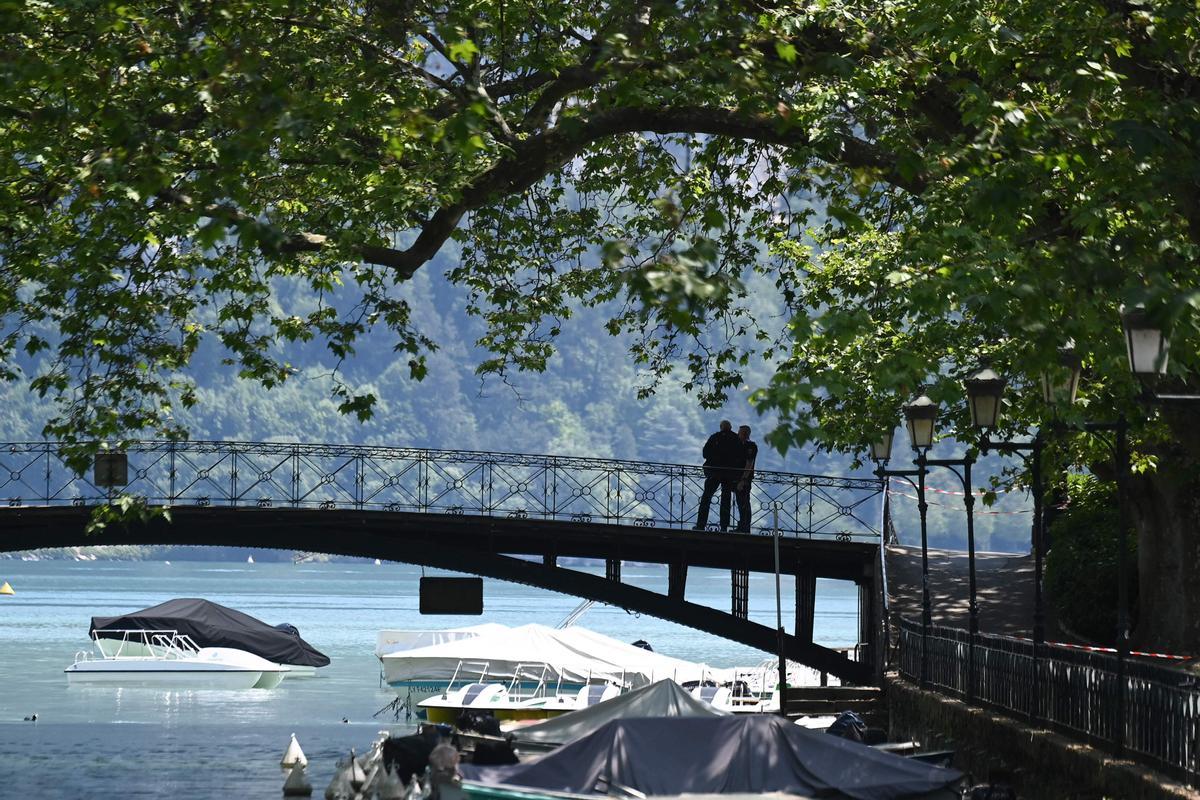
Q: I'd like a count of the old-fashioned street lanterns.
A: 5